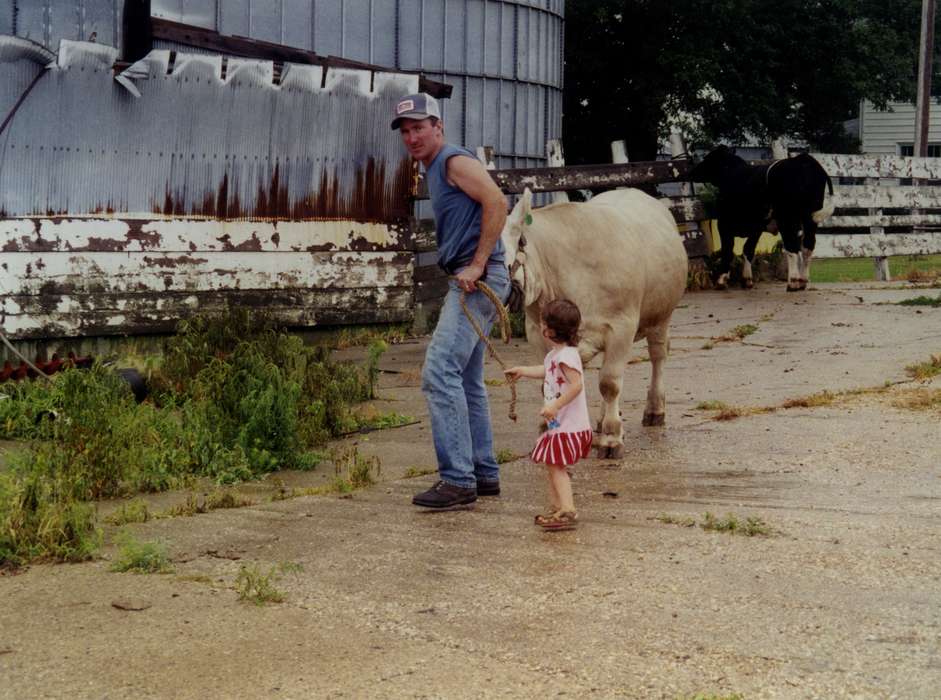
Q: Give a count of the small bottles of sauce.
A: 0